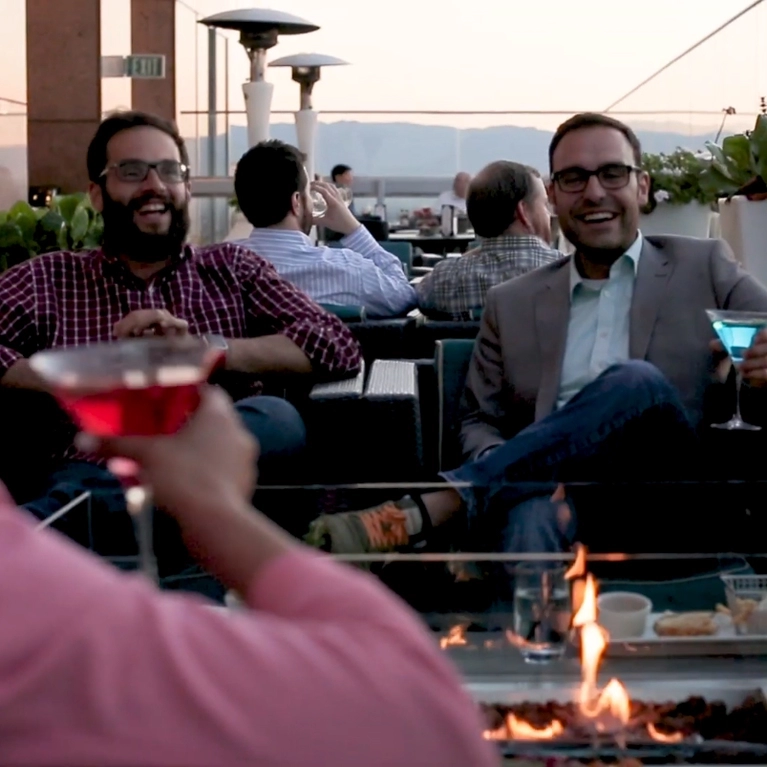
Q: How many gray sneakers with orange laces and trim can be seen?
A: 1